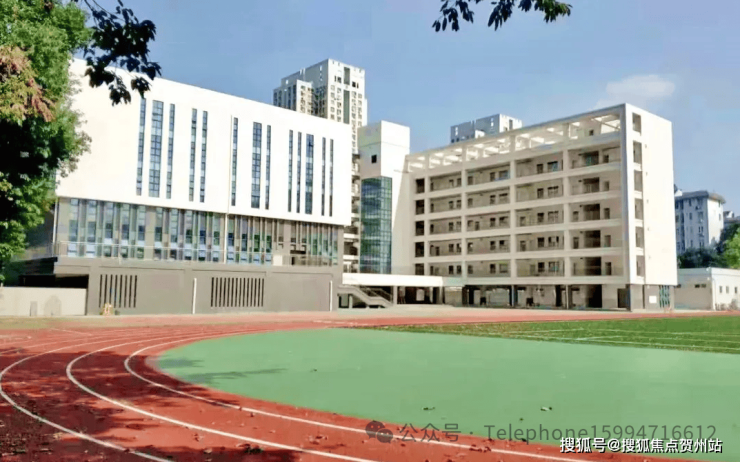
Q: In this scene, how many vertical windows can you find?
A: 13